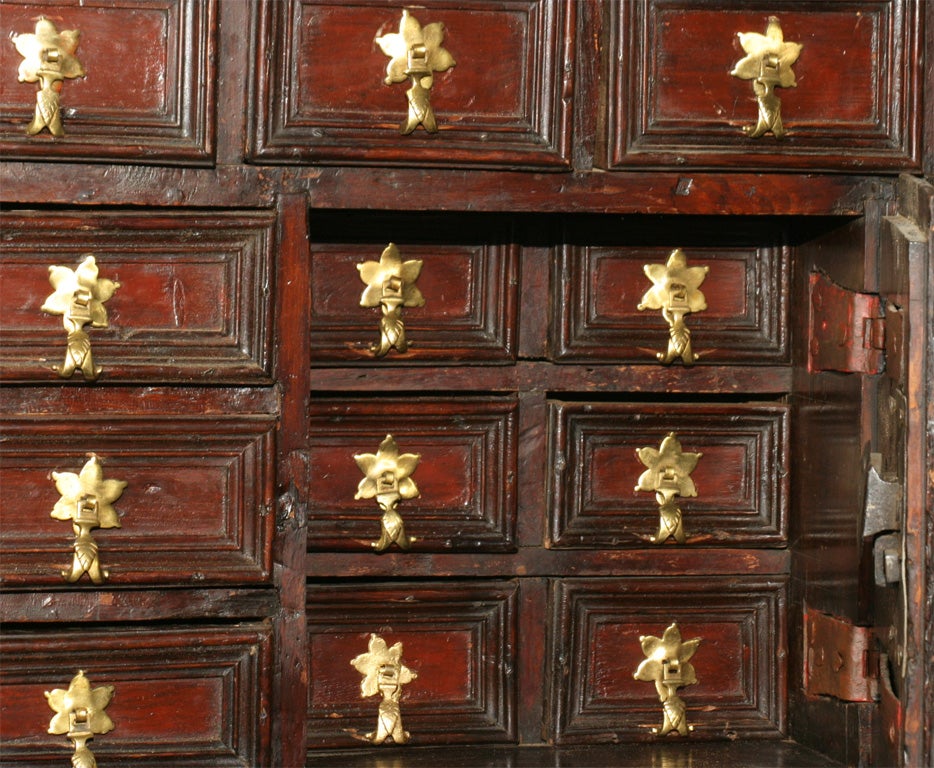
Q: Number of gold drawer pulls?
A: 12